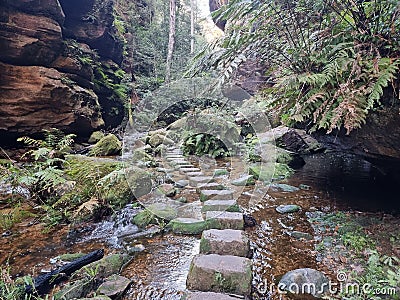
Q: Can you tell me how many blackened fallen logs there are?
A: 1